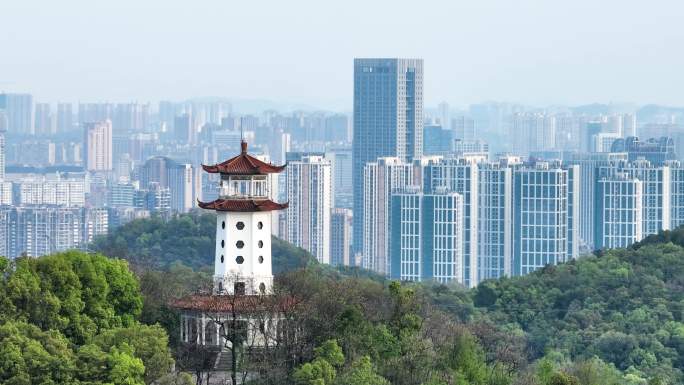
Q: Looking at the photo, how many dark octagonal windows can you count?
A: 9